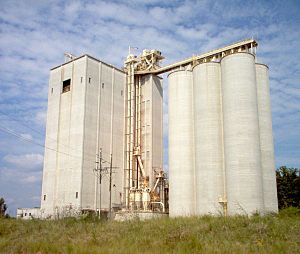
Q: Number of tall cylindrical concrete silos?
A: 4